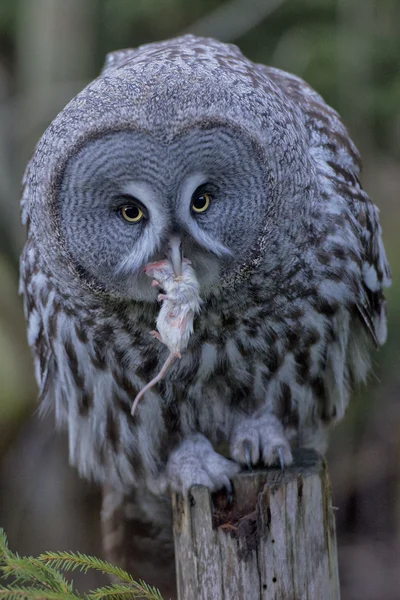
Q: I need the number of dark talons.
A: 3